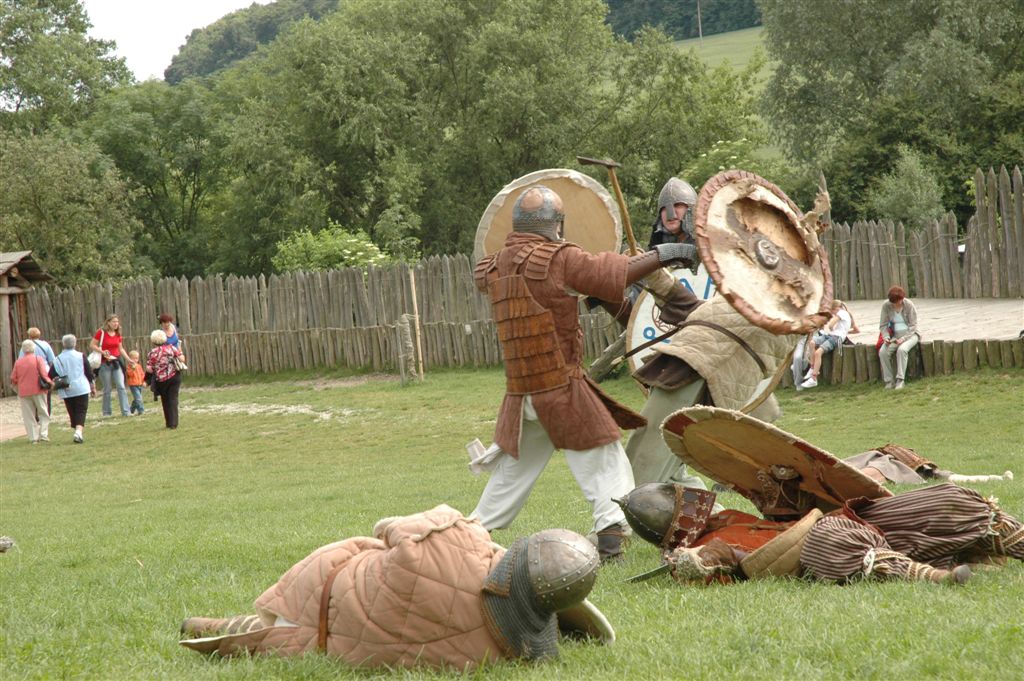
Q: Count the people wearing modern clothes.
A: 10